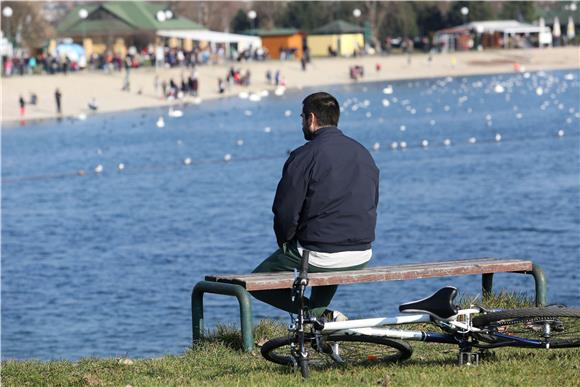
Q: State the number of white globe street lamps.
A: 8